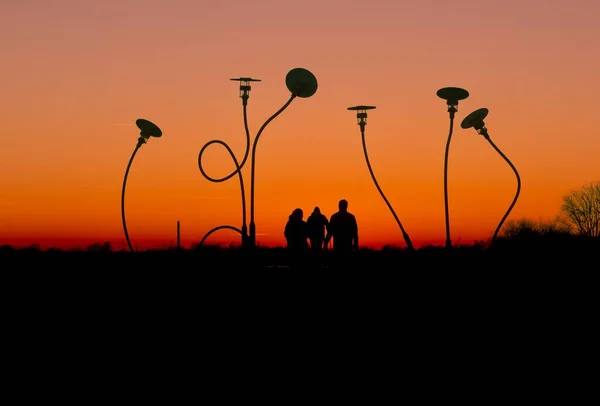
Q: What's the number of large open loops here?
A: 1